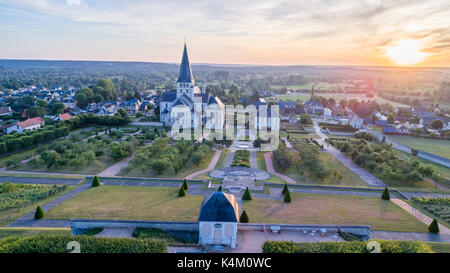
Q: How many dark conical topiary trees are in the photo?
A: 11